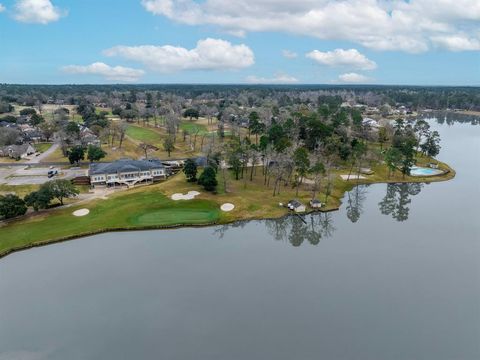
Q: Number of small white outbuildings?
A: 2